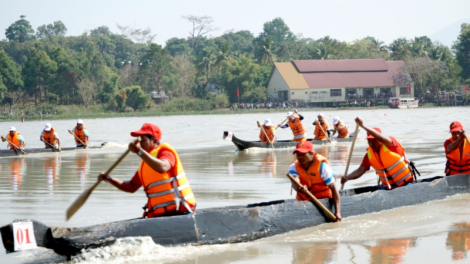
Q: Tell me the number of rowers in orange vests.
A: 11